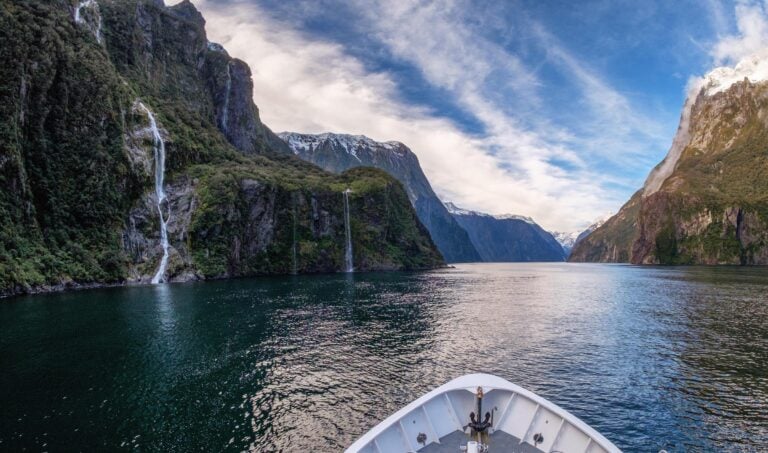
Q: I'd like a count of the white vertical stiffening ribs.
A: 8